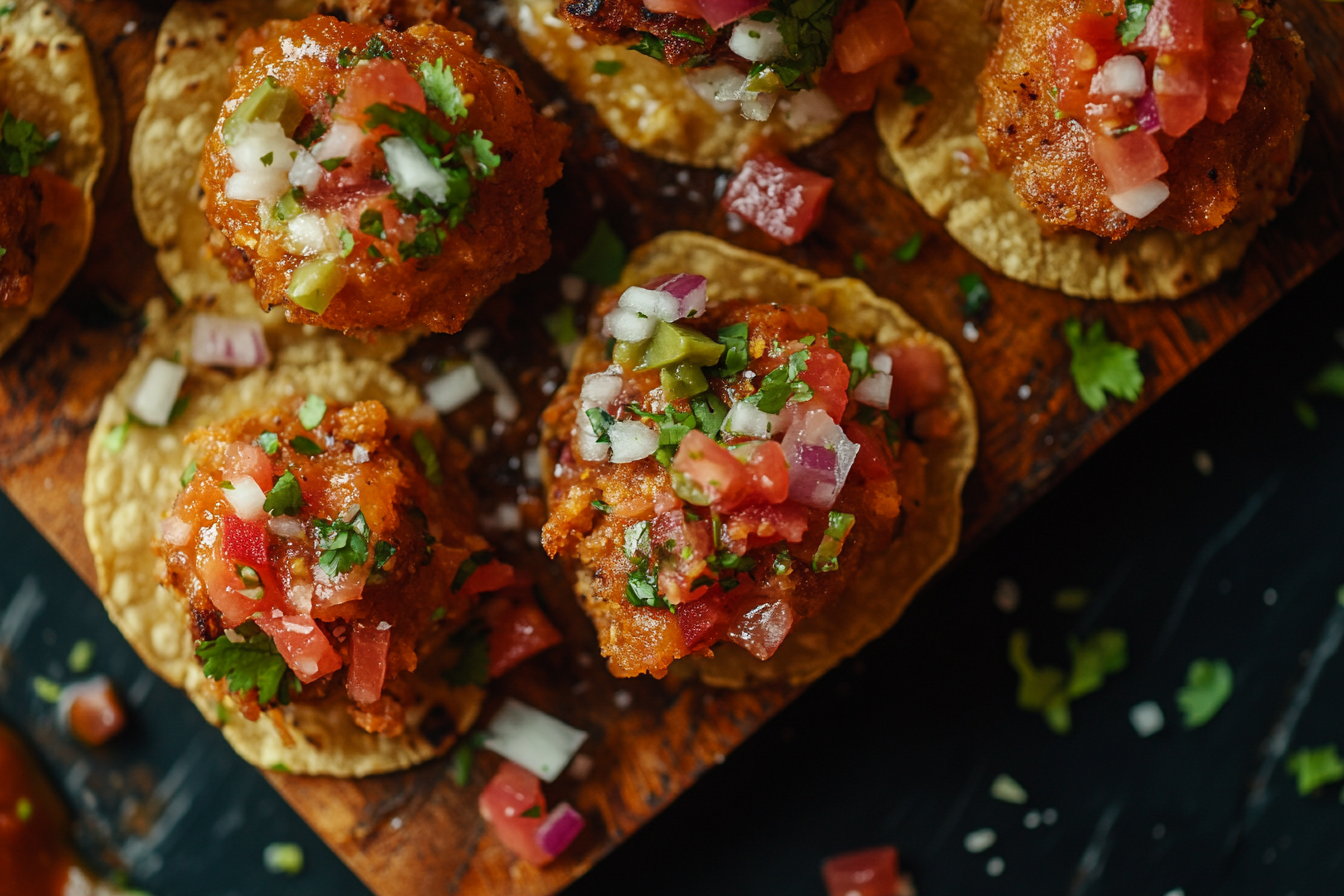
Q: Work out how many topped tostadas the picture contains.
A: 6